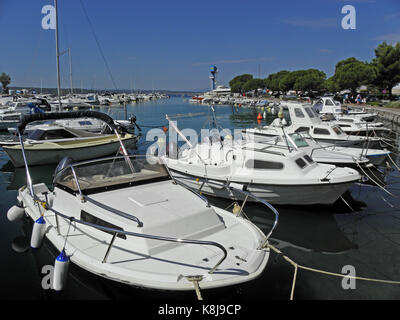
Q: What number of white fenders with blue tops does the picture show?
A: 2